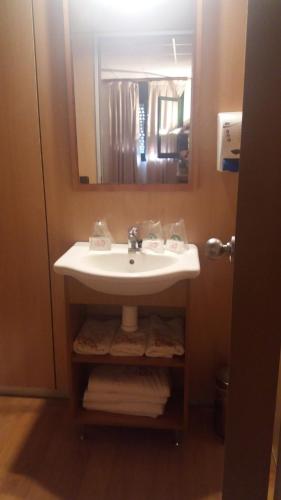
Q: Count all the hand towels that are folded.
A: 3